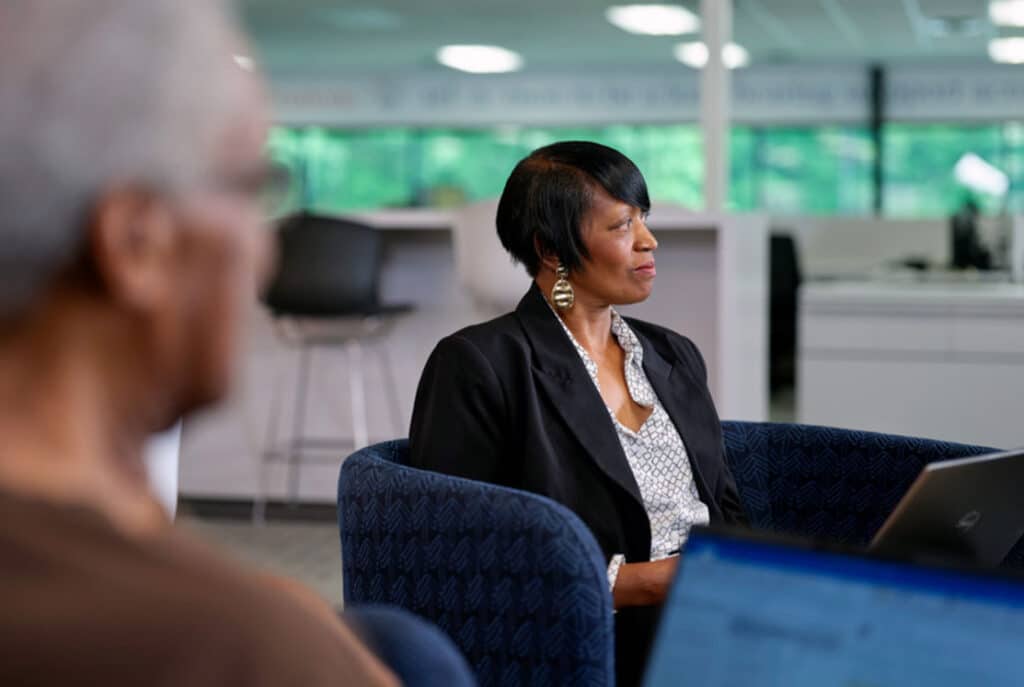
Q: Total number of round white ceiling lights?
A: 5